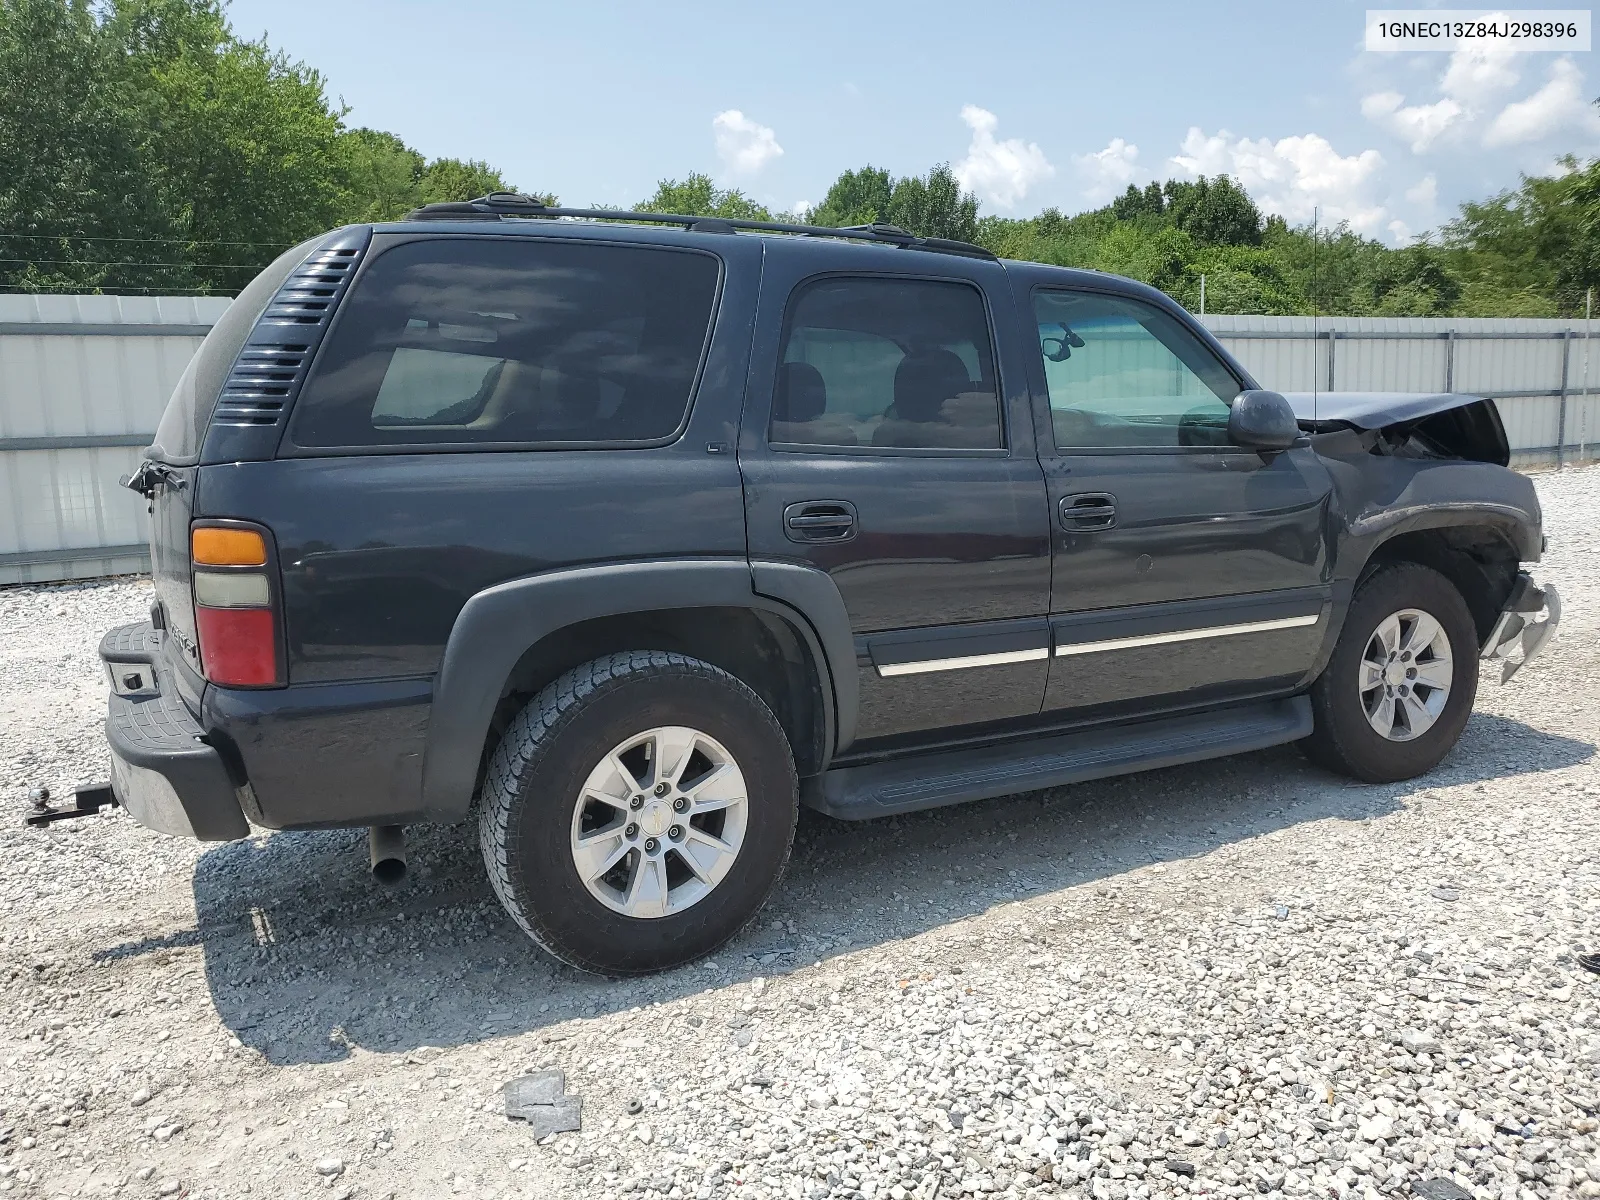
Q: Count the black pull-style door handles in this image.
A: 2